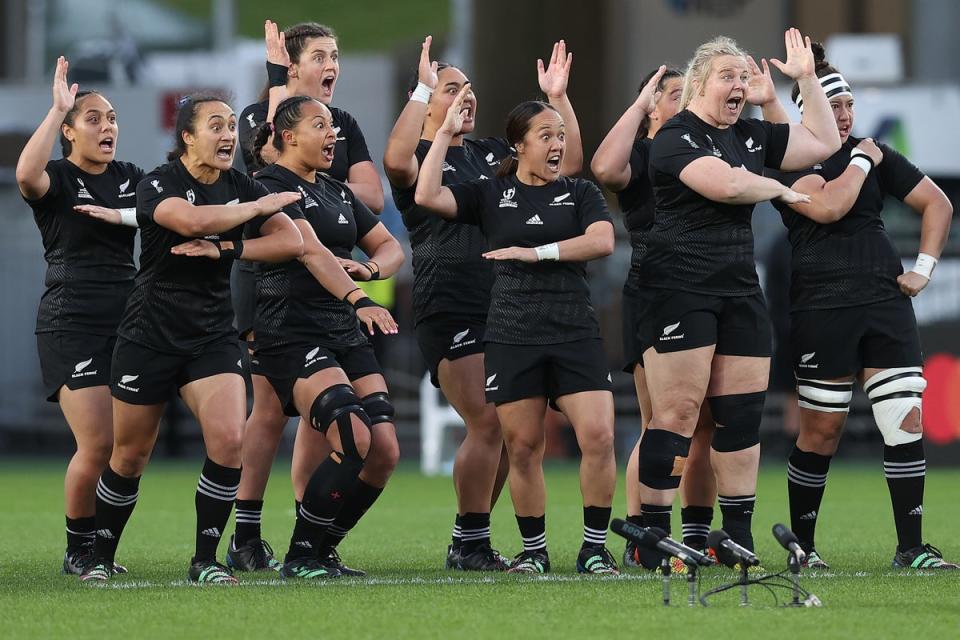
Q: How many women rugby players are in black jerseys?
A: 9